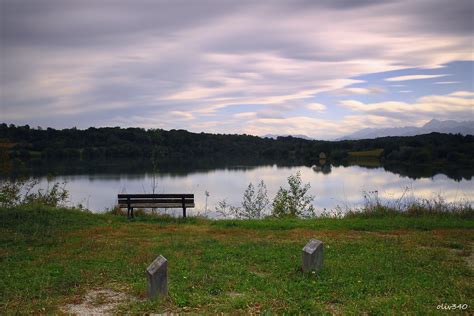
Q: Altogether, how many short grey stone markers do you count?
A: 2